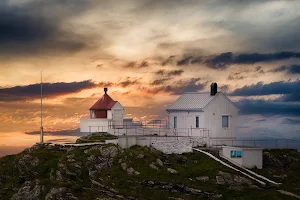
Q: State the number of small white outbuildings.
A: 1